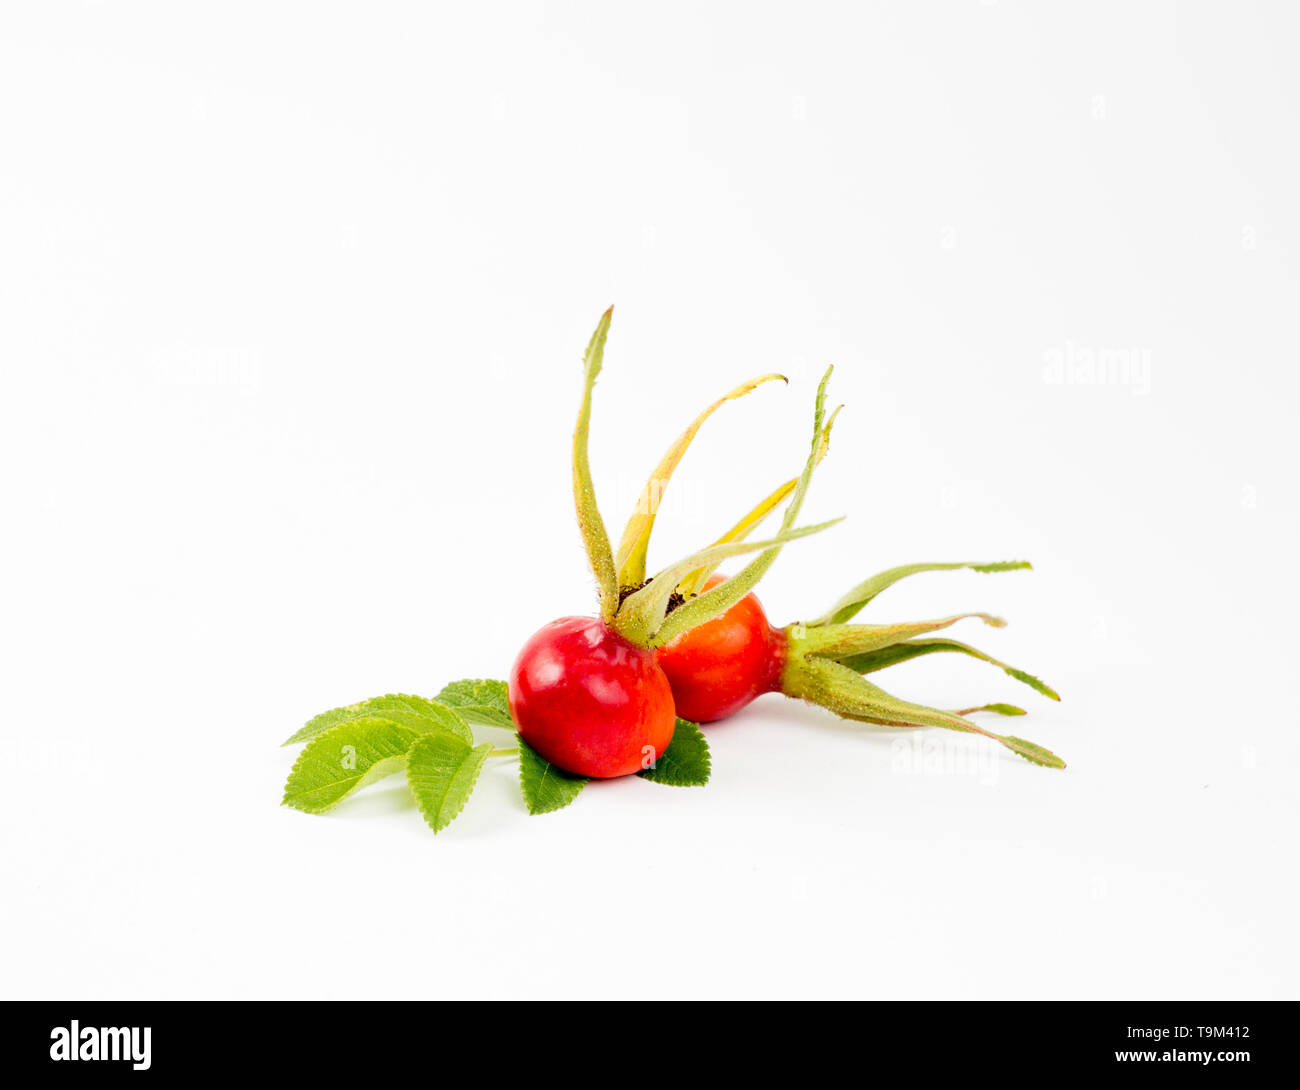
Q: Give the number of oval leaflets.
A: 6